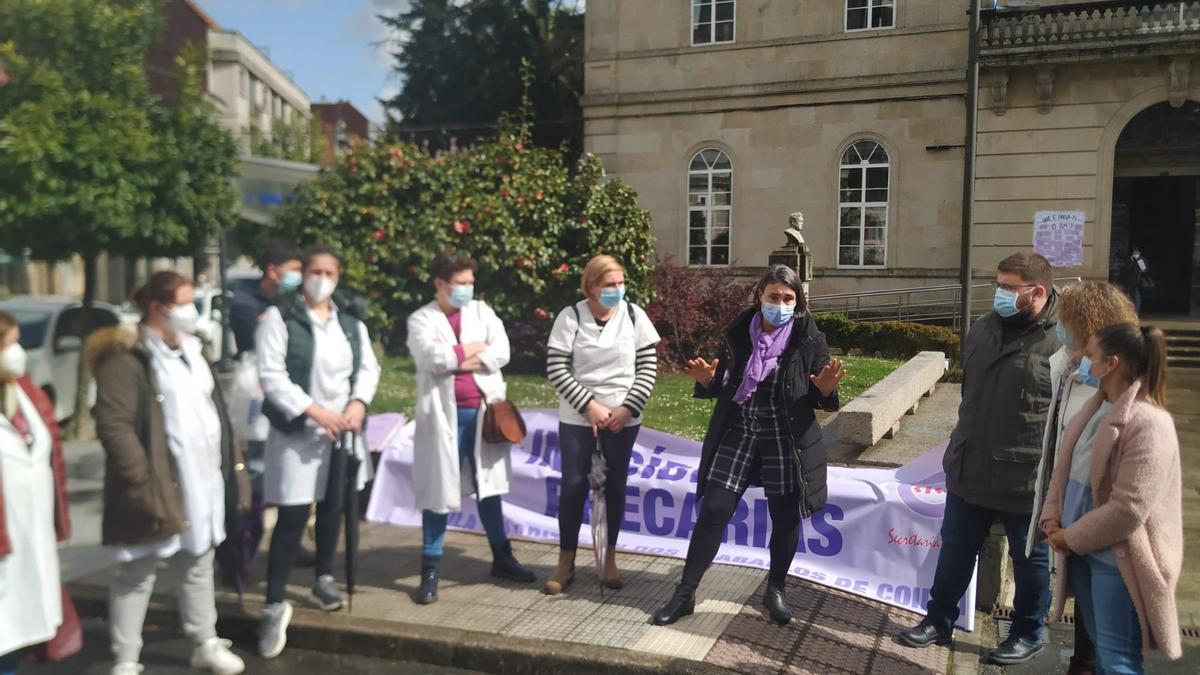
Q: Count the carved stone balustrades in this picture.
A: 1